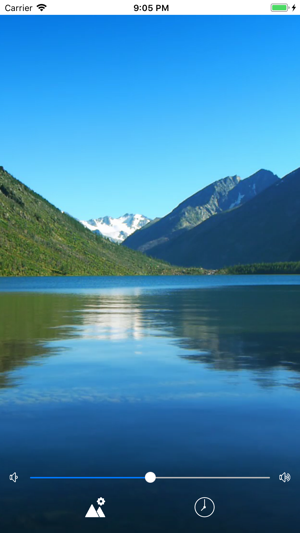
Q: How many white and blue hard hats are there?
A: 0